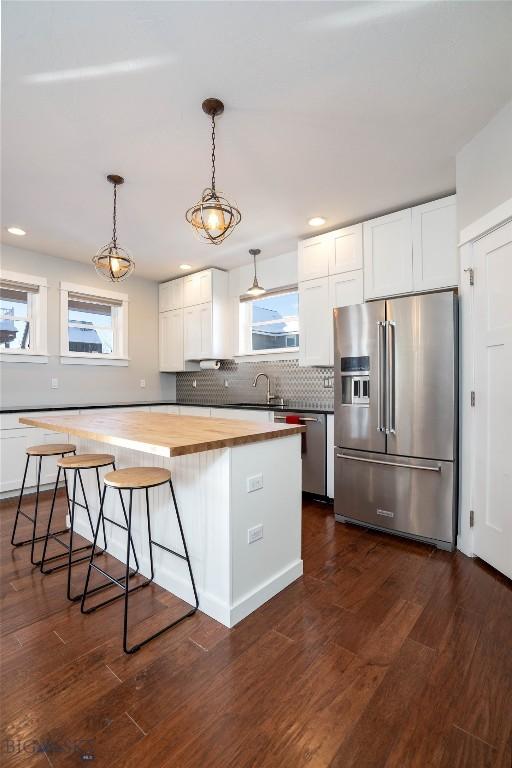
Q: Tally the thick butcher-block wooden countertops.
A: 1